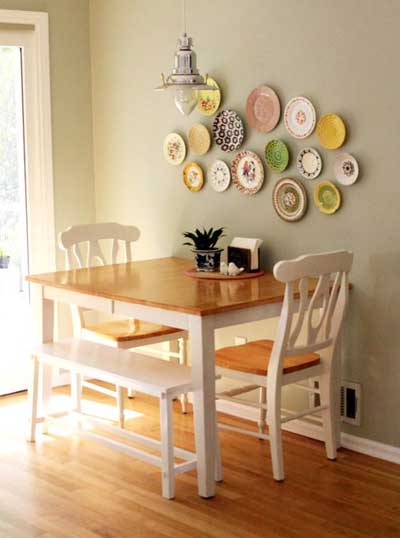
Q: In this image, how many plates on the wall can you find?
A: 15